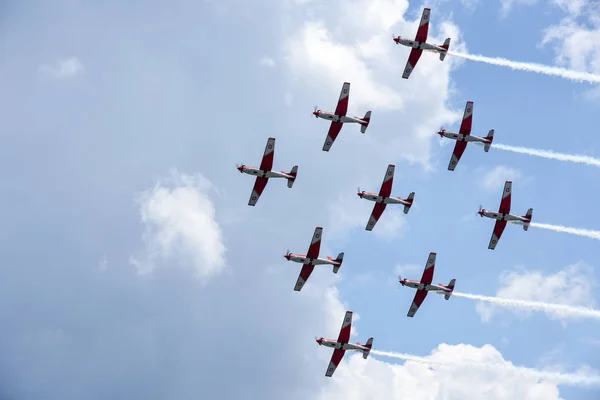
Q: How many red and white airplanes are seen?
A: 9